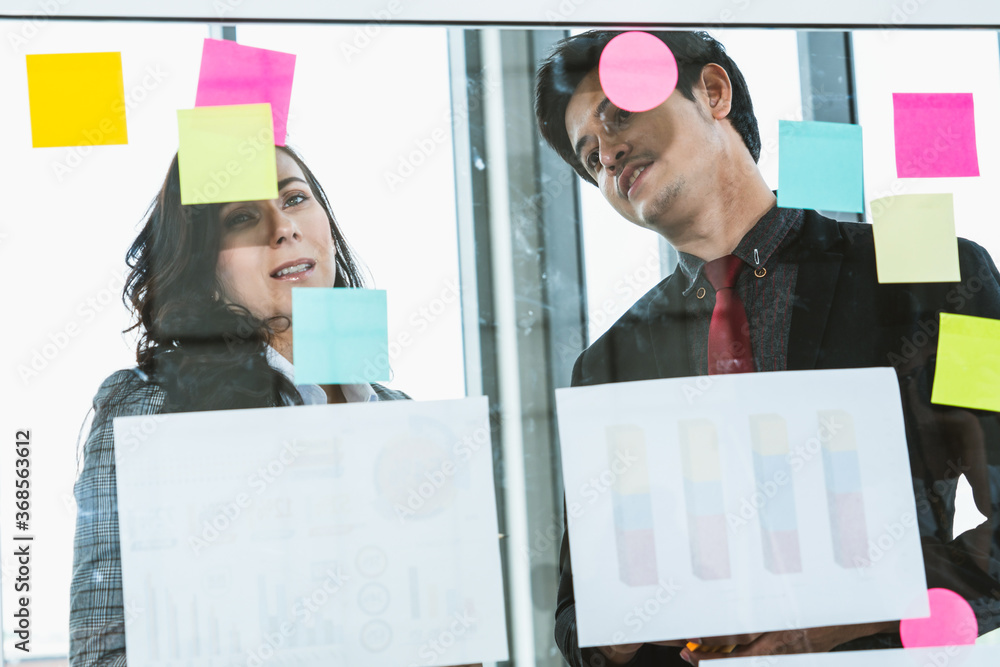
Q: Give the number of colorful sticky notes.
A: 10